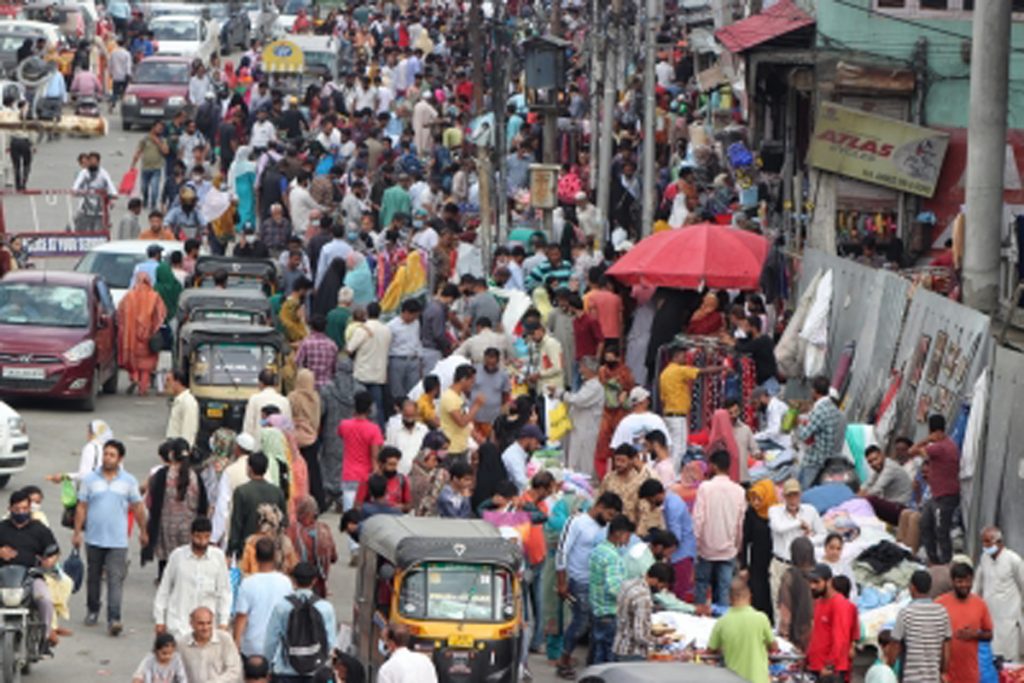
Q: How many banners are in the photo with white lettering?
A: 1